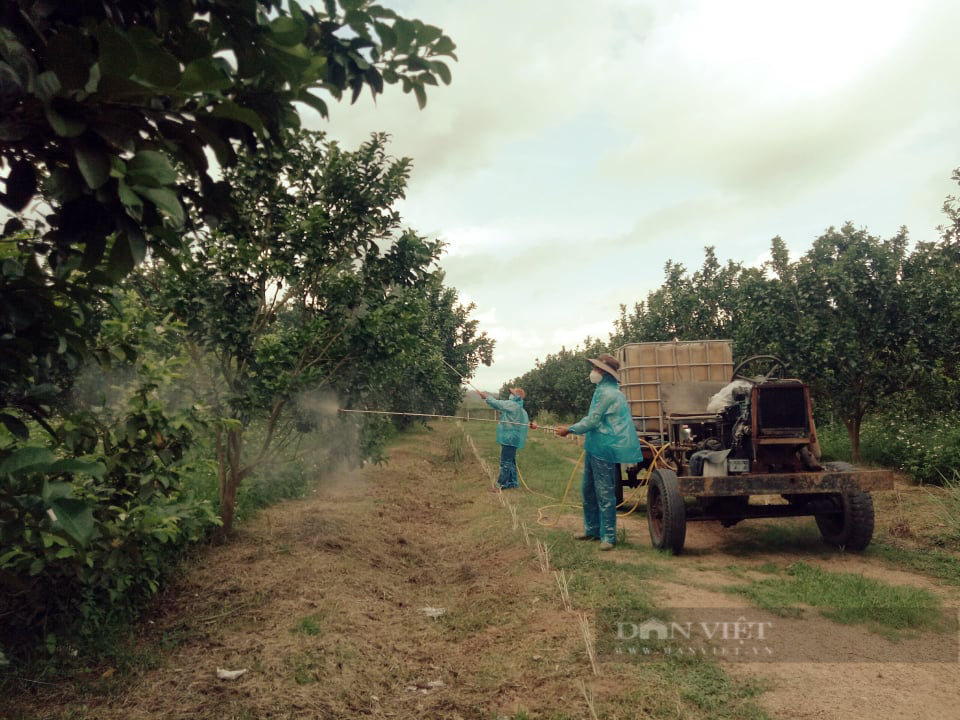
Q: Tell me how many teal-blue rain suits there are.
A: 2